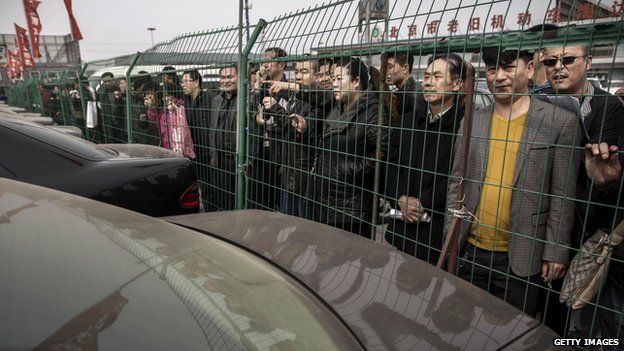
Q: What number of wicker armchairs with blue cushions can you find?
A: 0